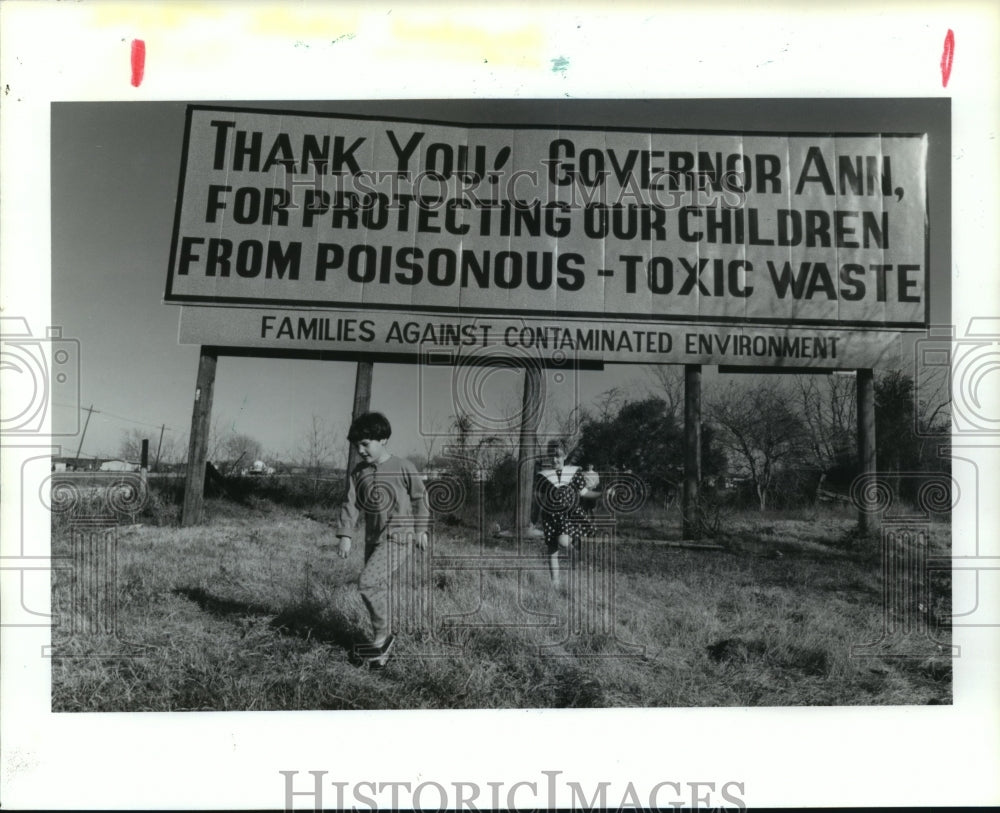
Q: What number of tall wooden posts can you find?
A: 5